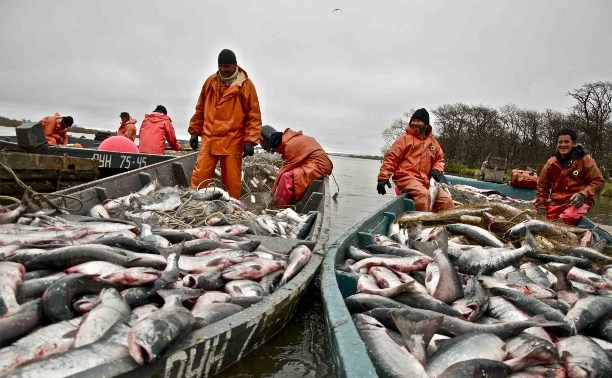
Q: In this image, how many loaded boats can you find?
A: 2